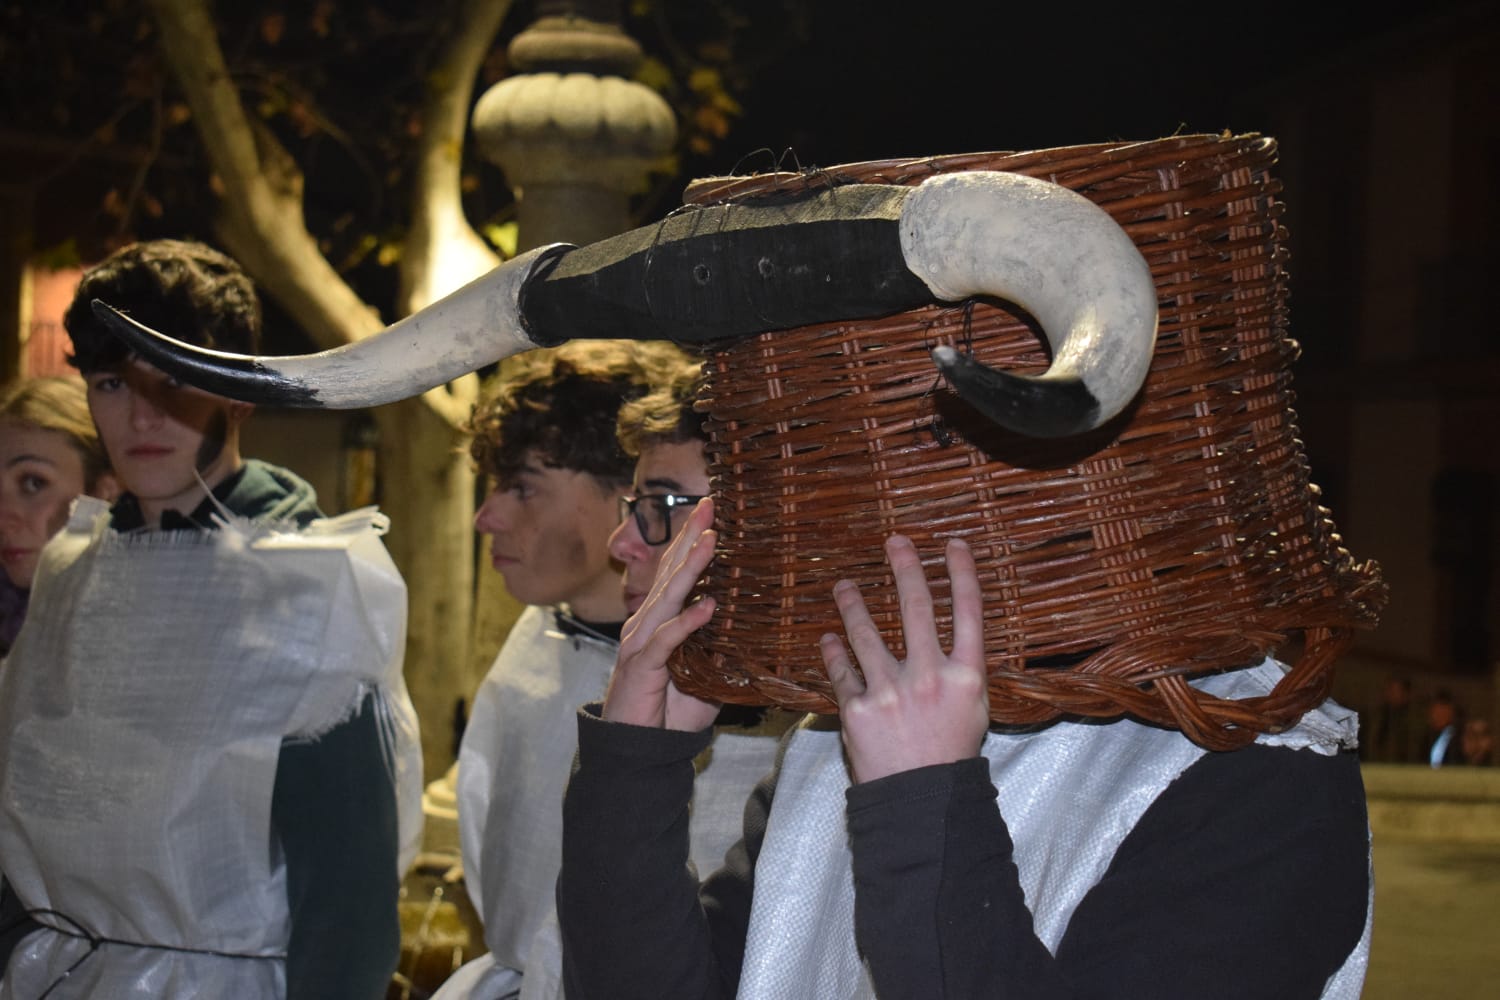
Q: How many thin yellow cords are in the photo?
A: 0